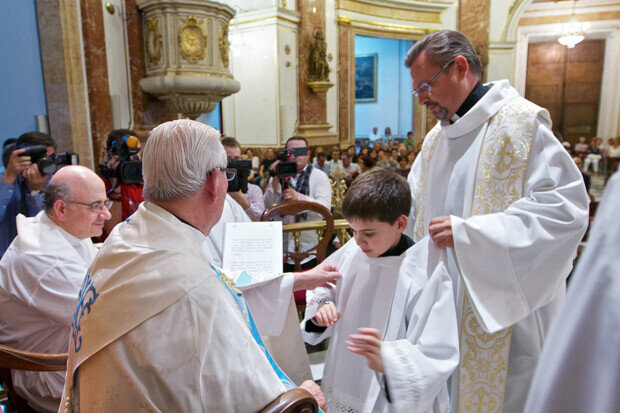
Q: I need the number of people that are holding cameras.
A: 4